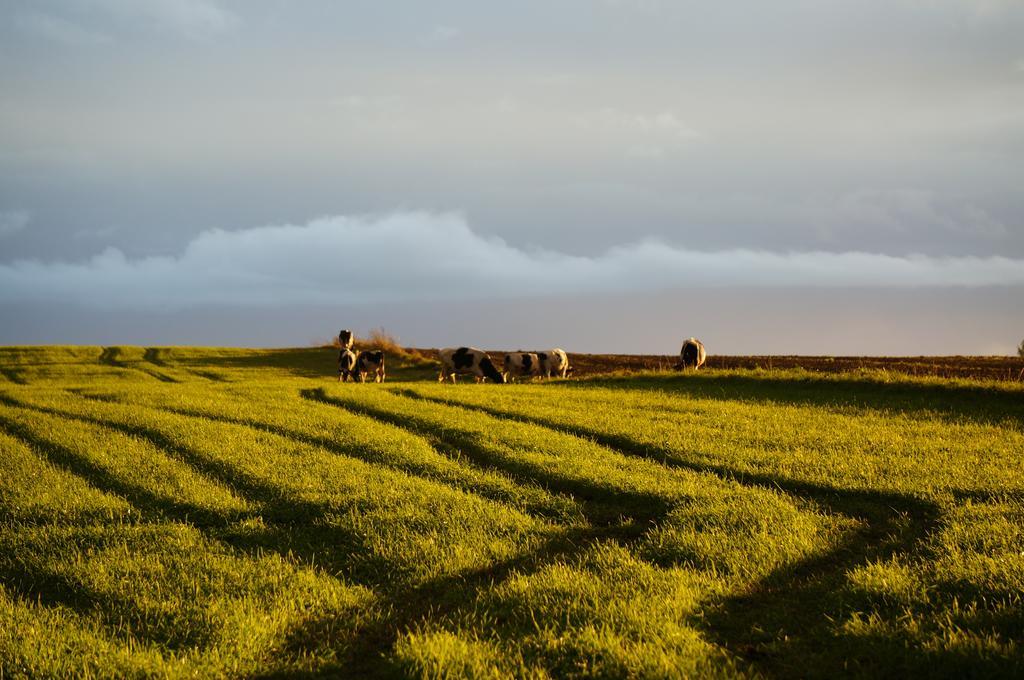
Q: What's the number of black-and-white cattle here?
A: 7